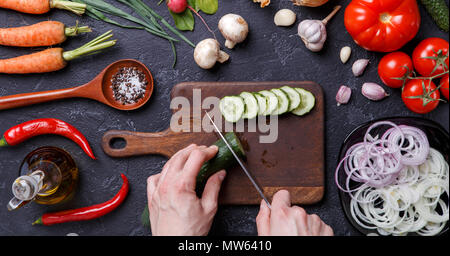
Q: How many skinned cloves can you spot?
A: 2